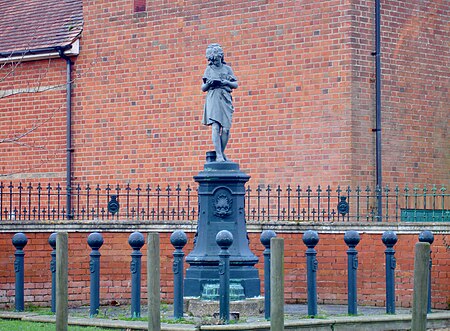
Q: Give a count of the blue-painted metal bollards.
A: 11